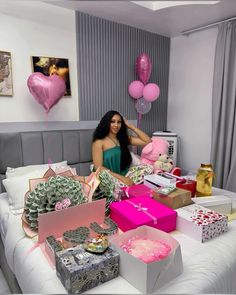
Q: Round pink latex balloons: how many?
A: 2